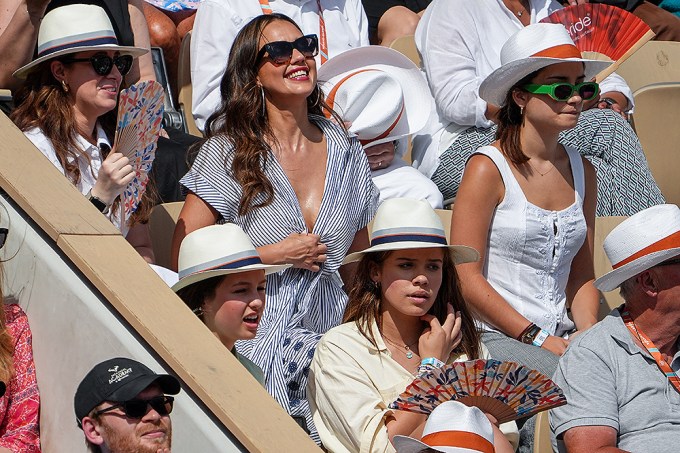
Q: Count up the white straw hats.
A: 7